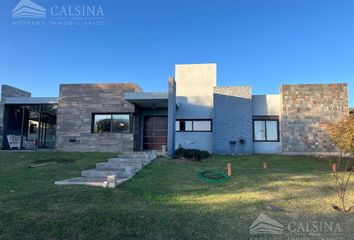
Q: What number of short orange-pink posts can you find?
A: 3